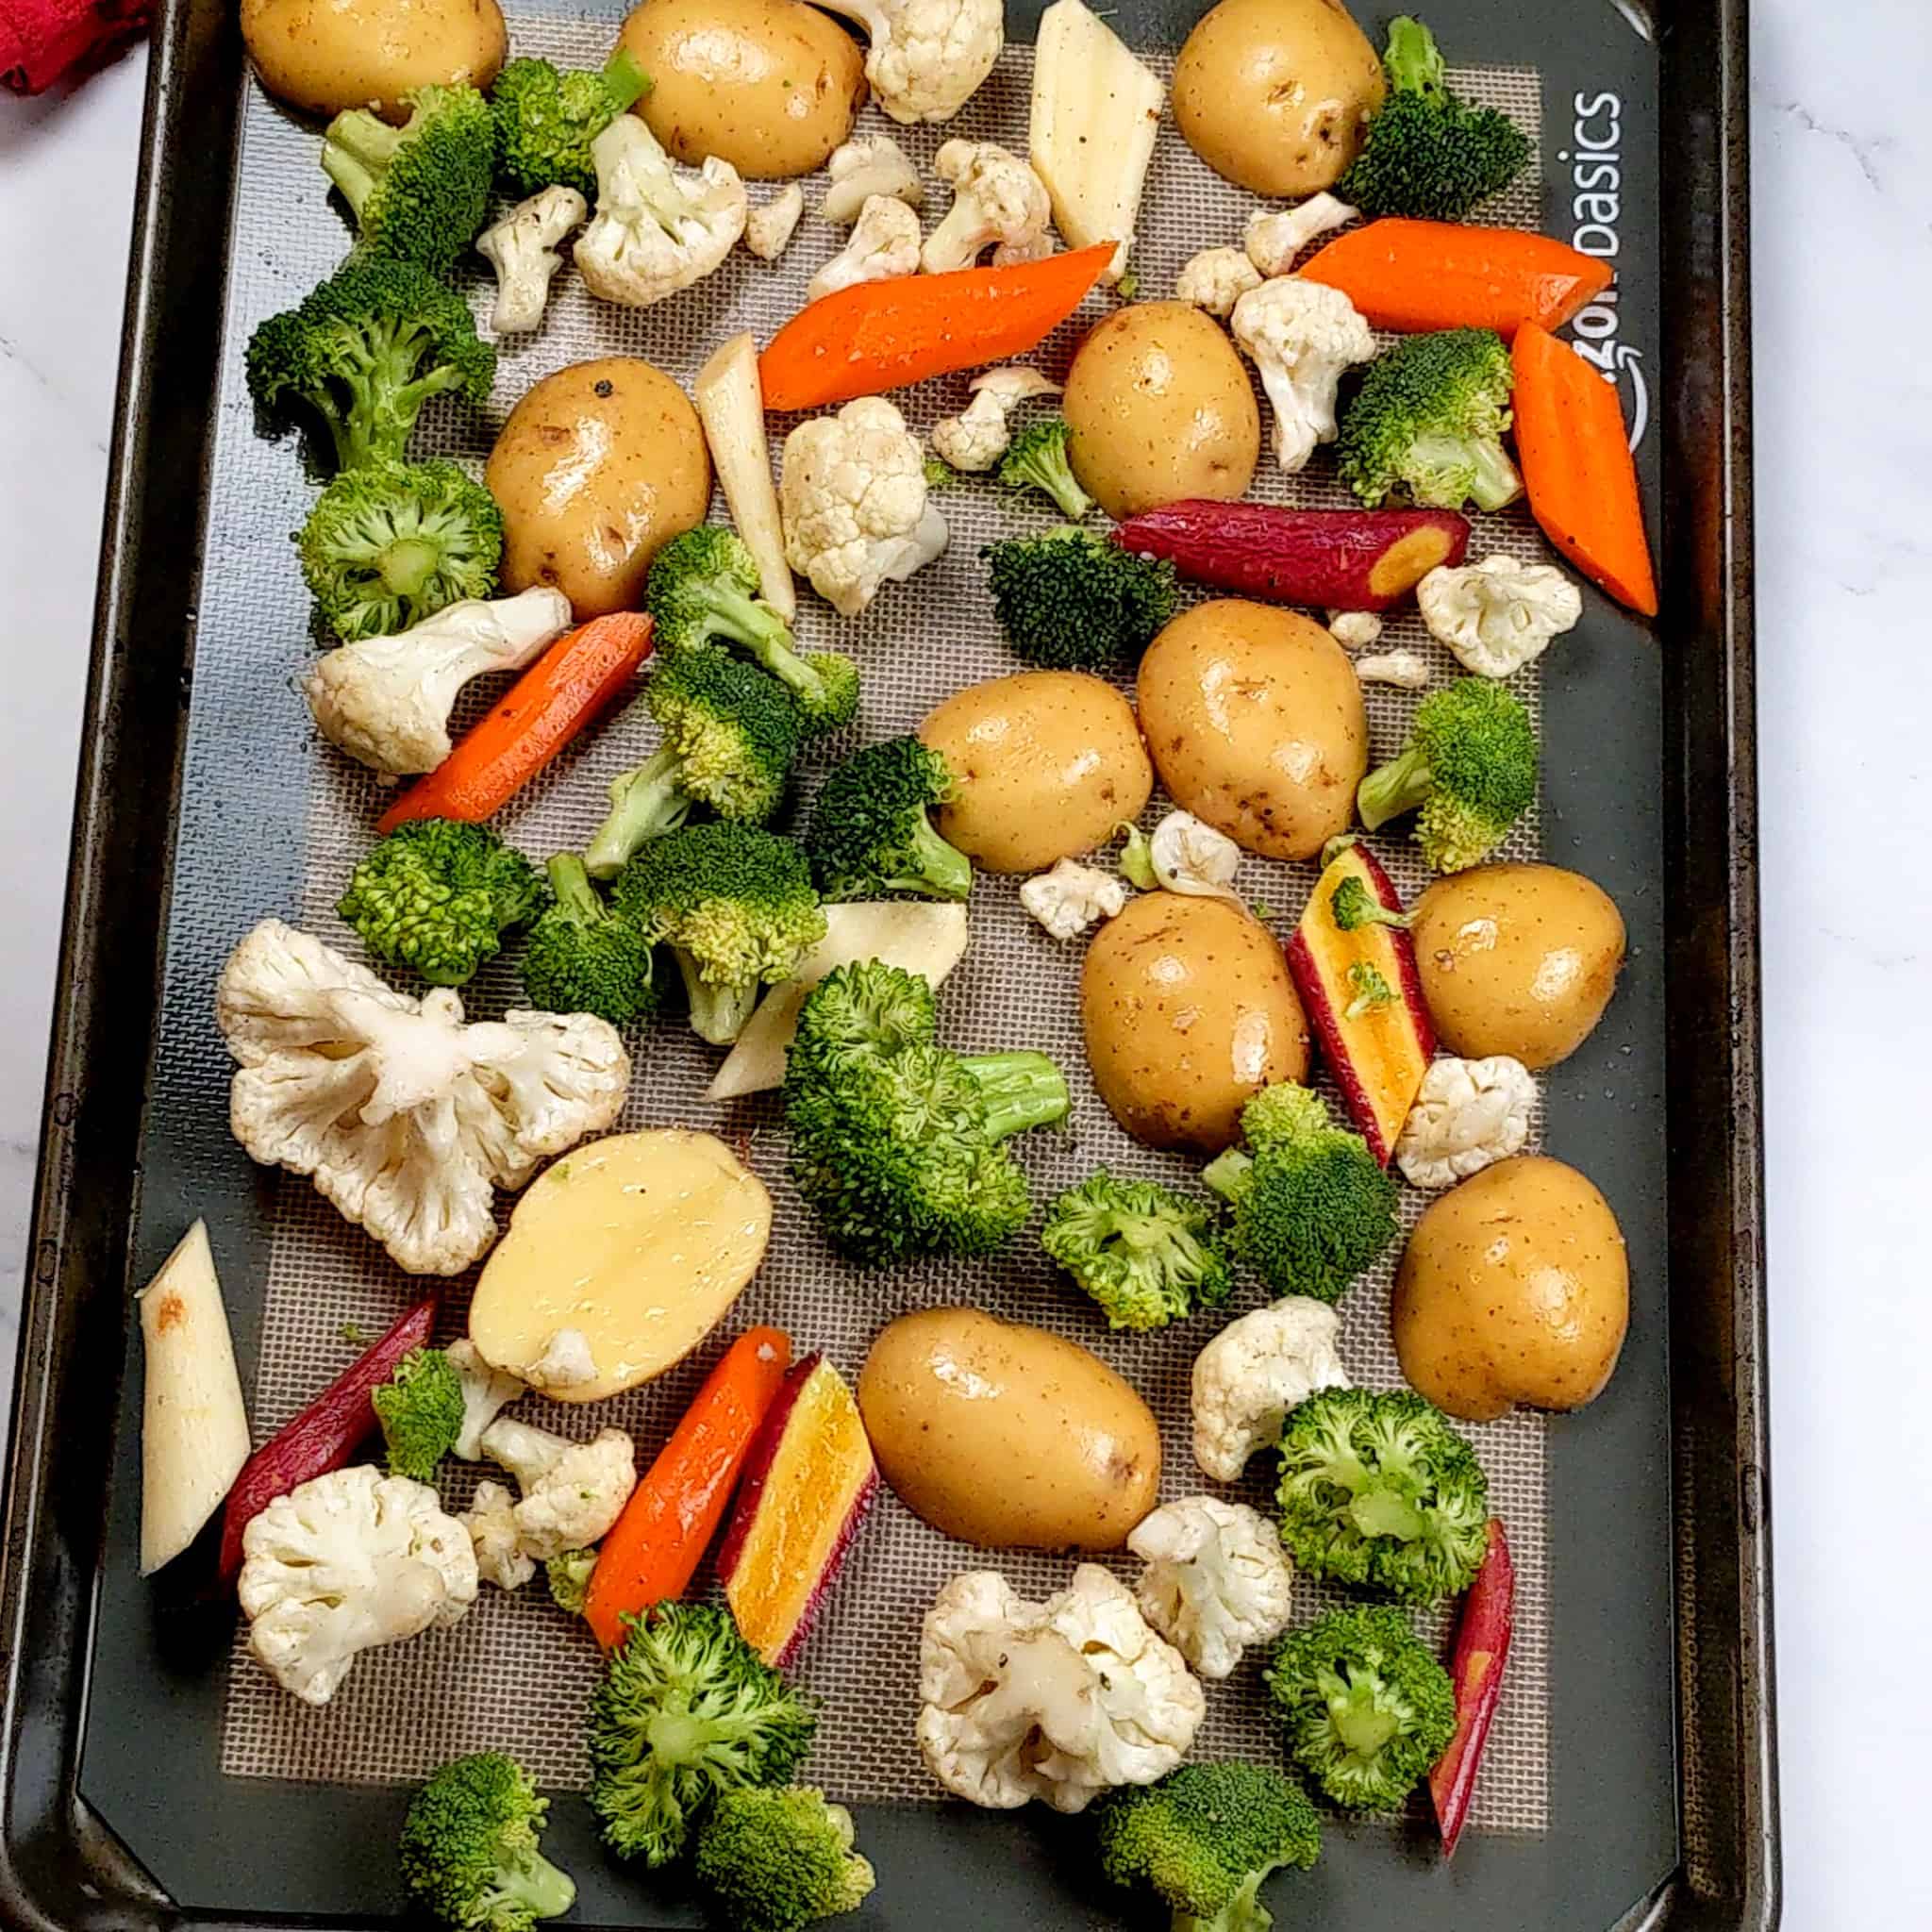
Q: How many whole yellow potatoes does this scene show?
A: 11